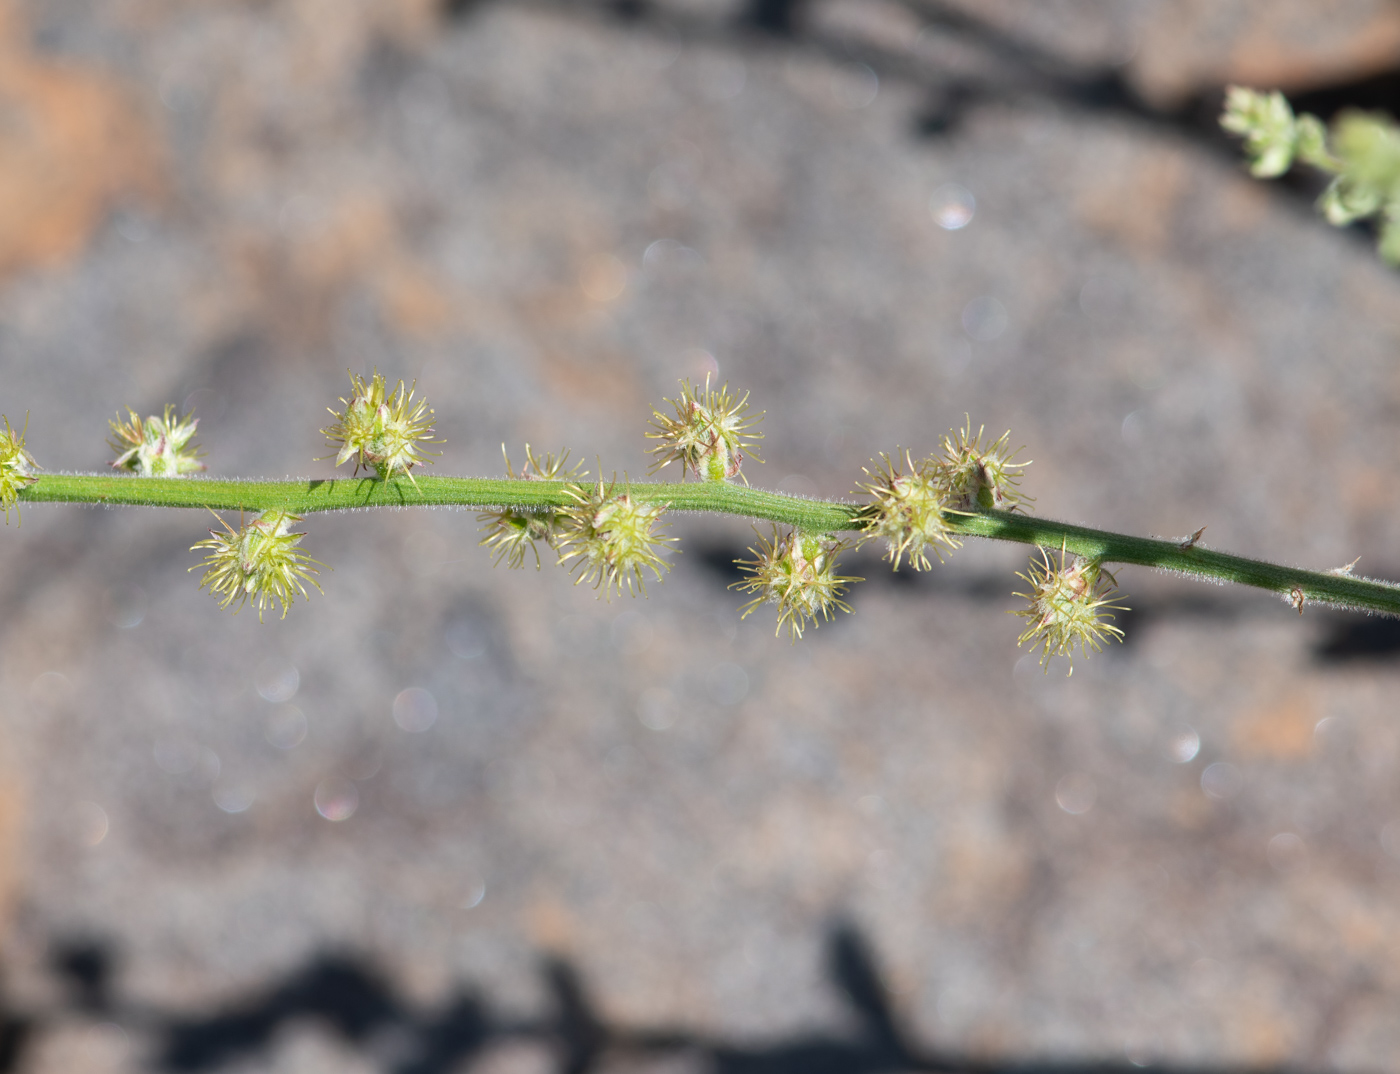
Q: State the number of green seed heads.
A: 11